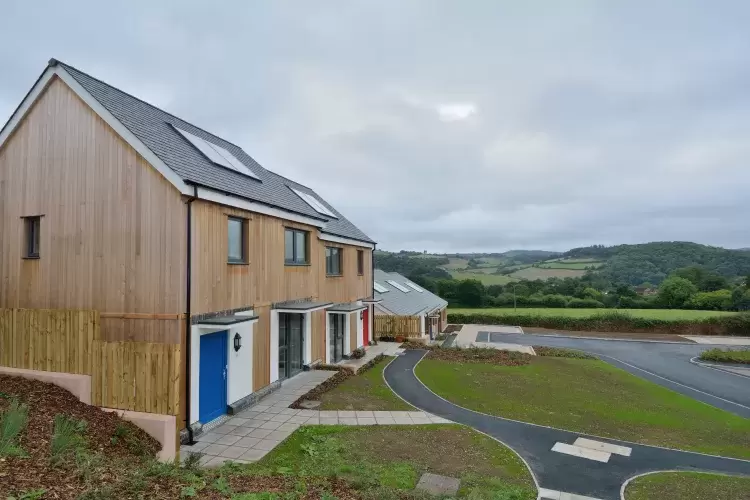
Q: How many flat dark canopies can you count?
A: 4